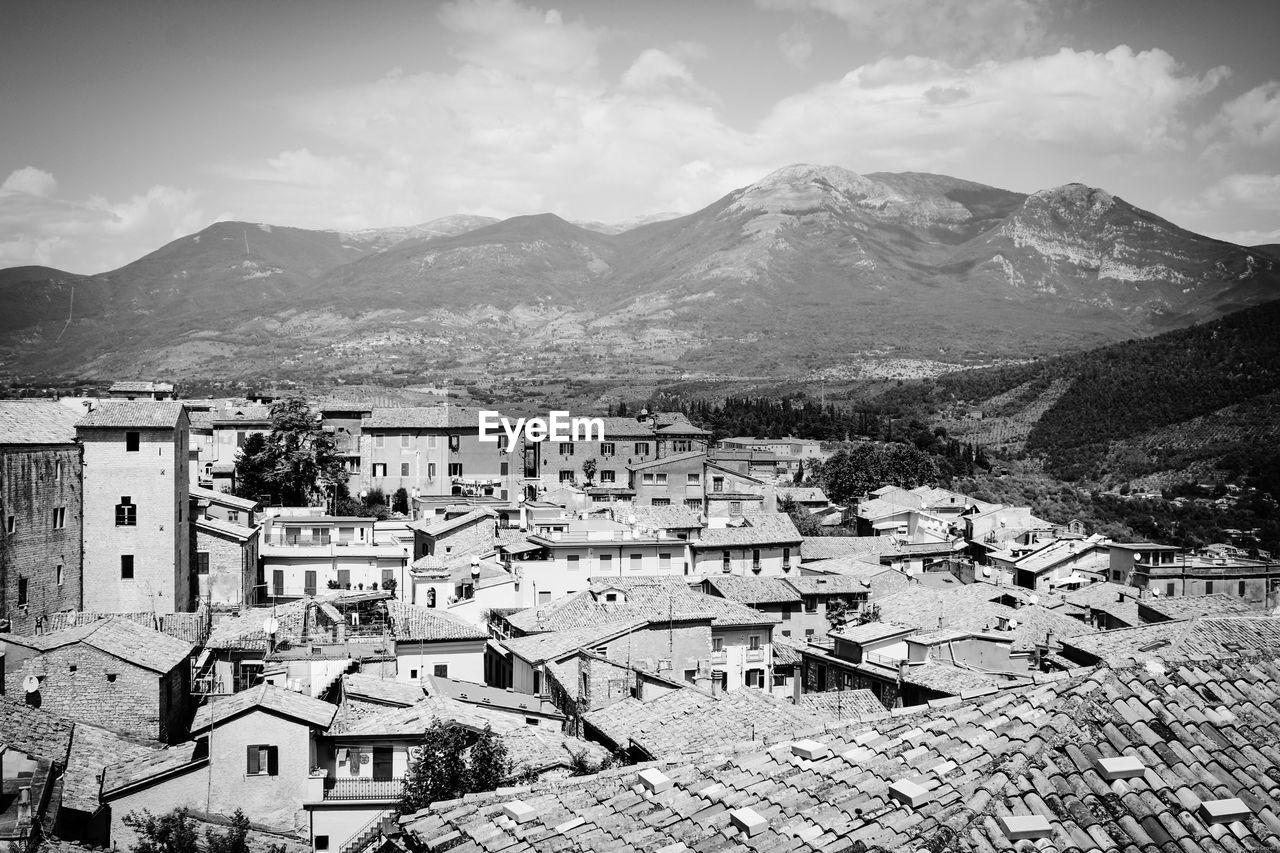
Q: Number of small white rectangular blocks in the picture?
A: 8